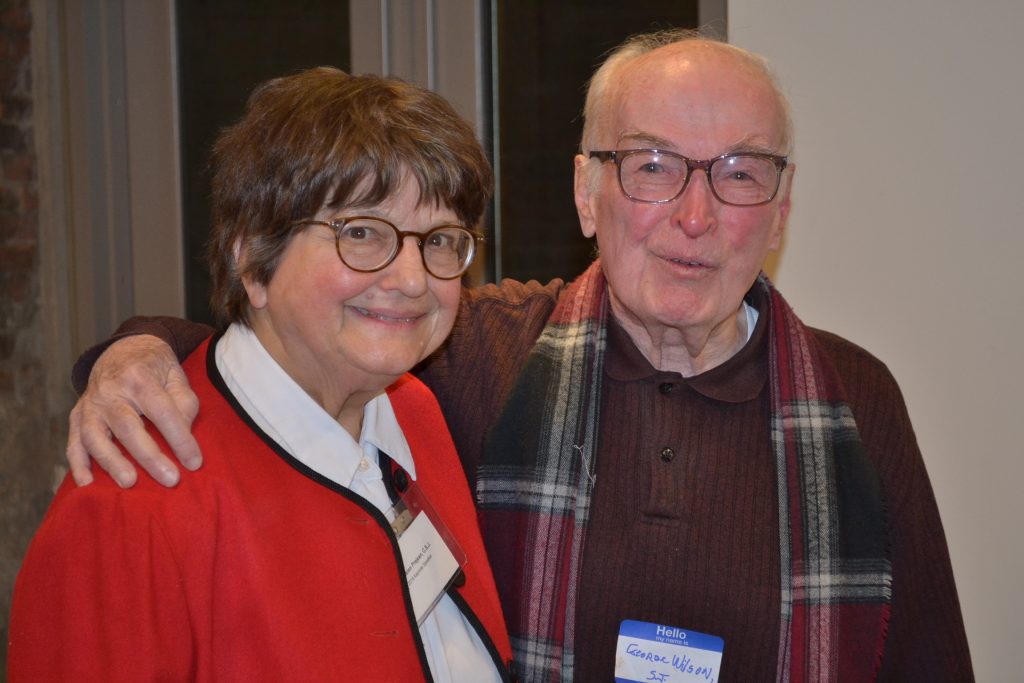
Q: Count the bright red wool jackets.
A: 1